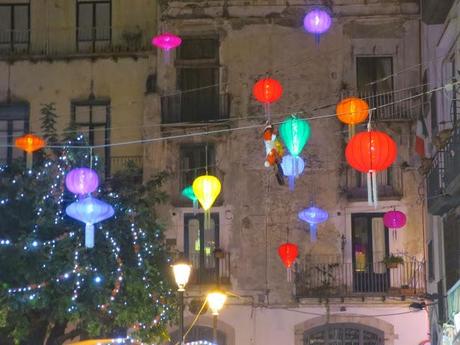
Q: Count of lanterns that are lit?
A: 15